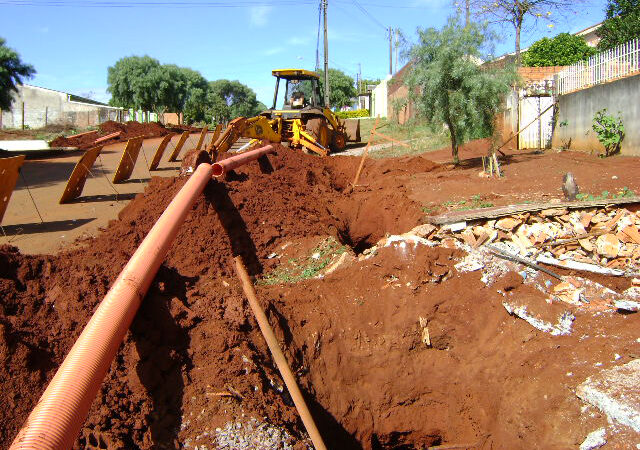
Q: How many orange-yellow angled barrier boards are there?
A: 7